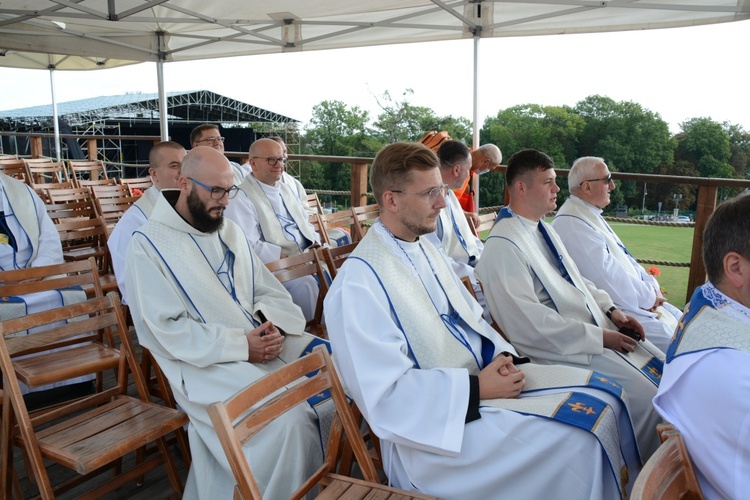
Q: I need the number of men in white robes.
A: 11